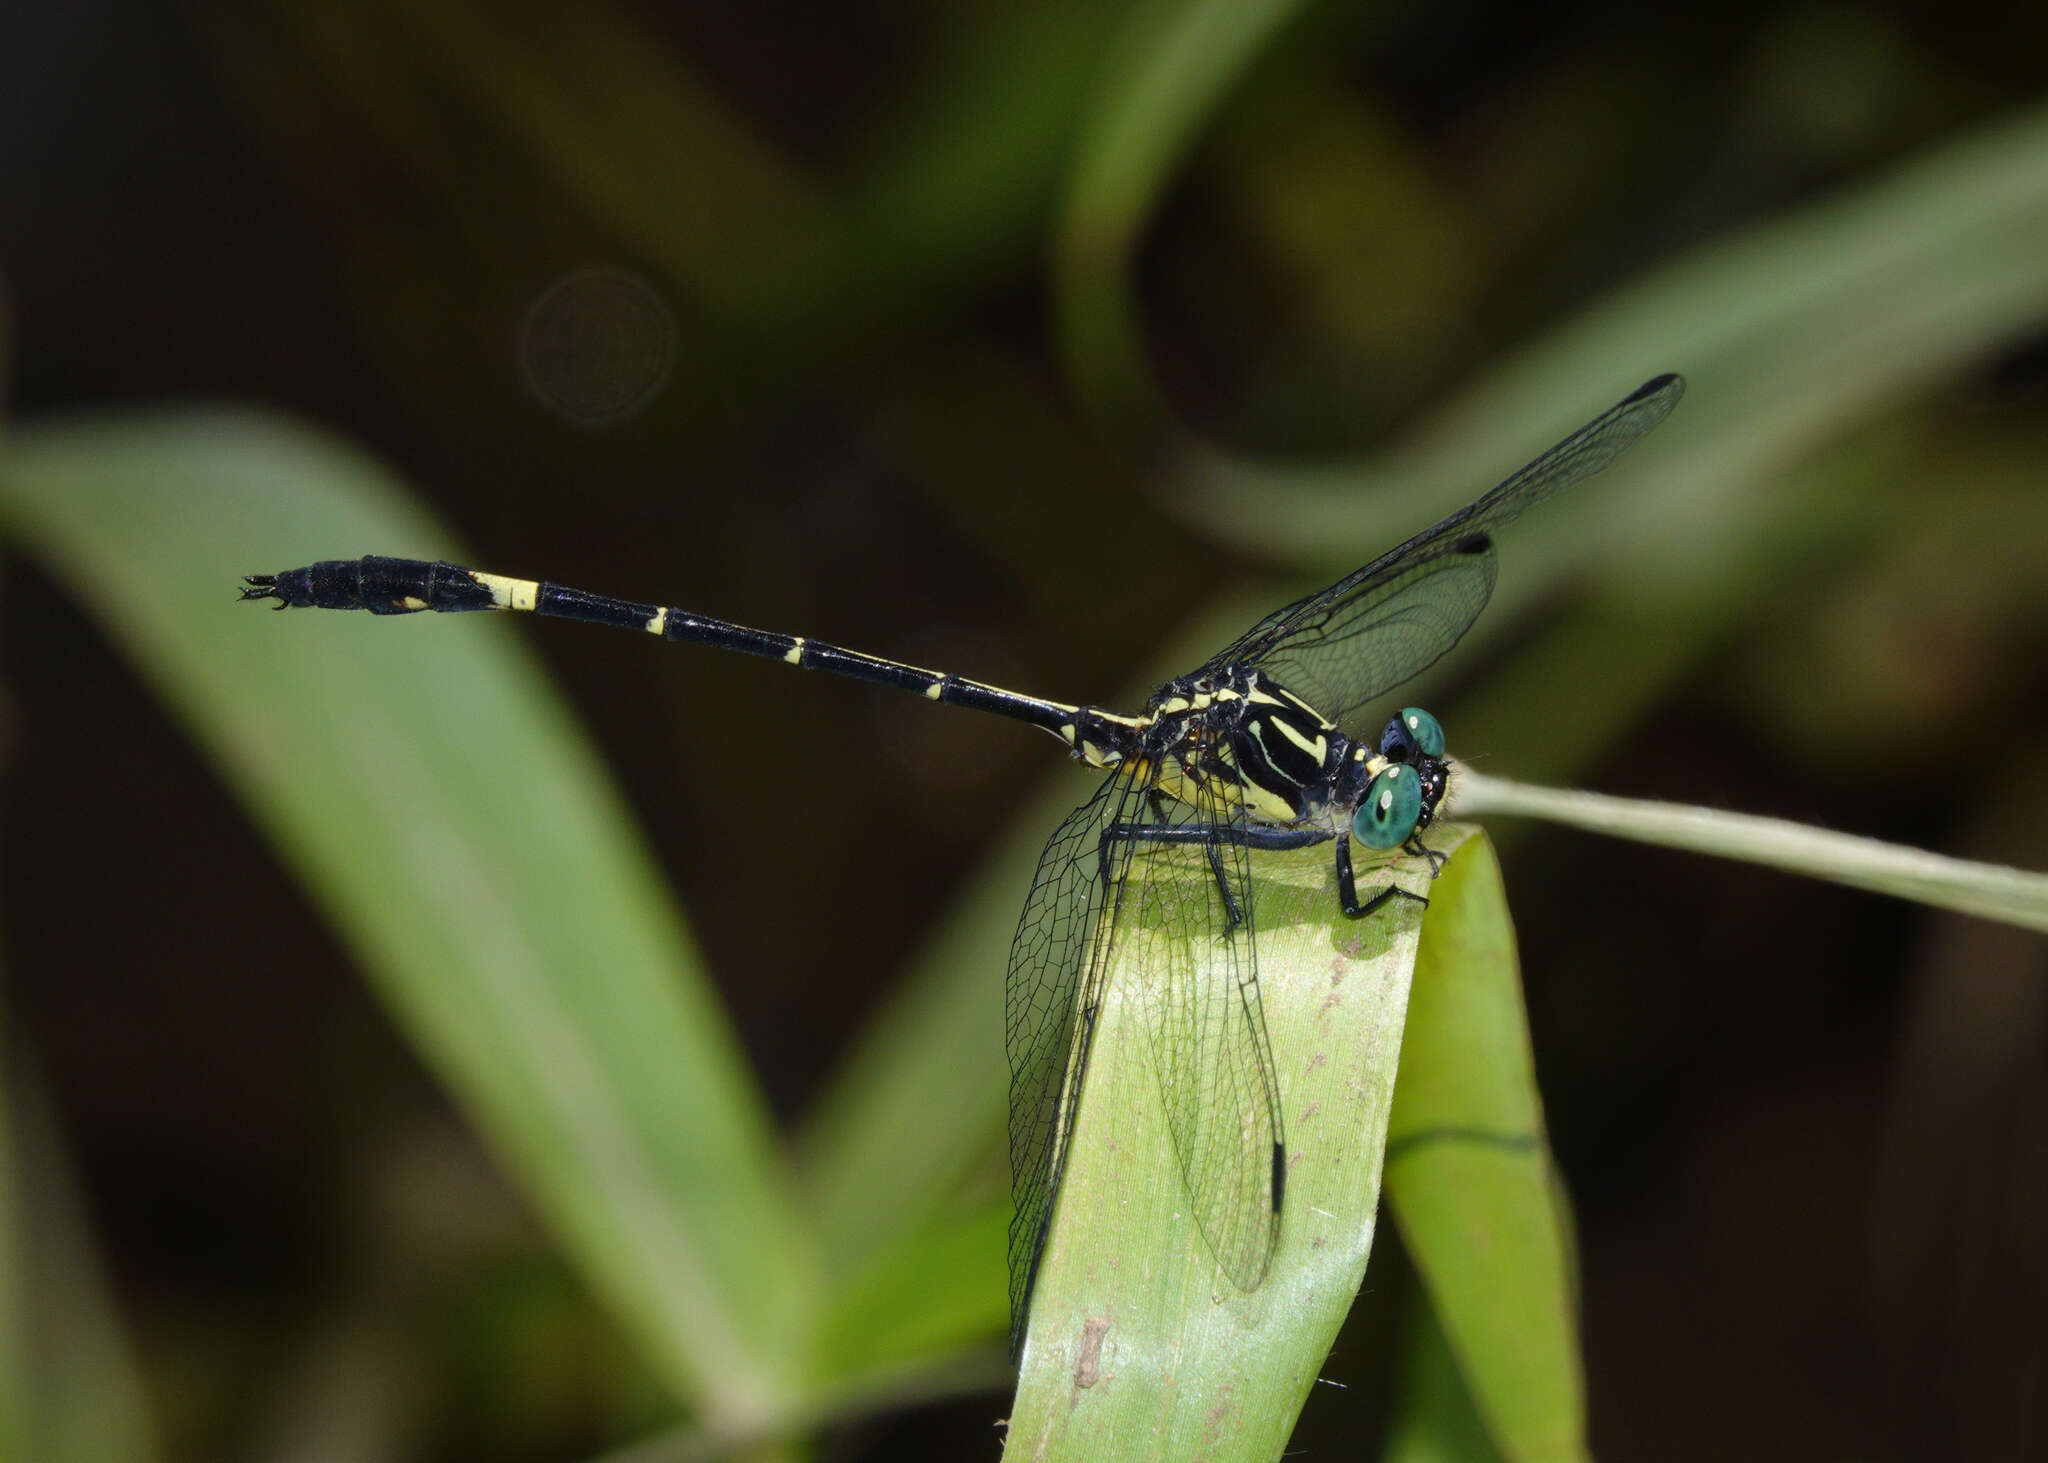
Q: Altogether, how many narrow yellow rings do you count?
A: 3